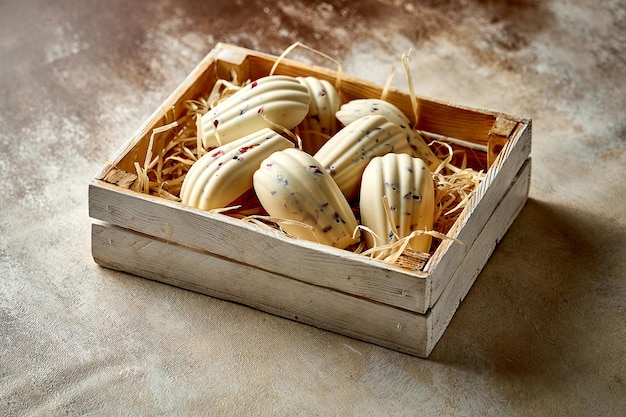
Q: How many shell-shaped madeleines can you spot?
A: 7